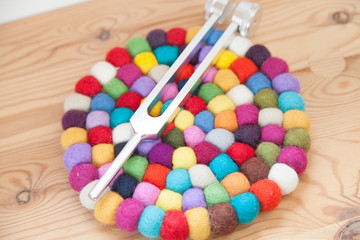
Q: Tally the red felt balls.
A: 13